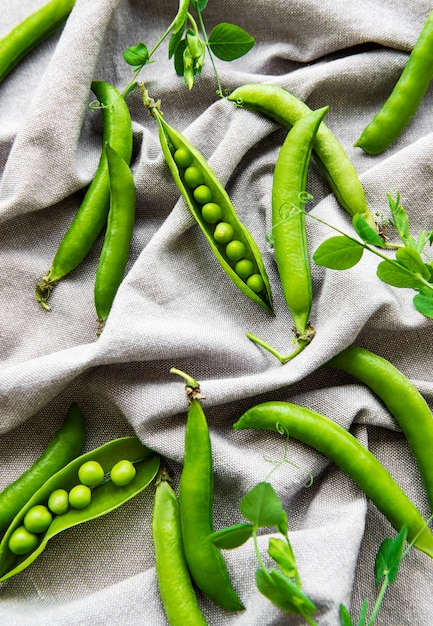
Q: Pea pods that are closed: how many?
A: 11